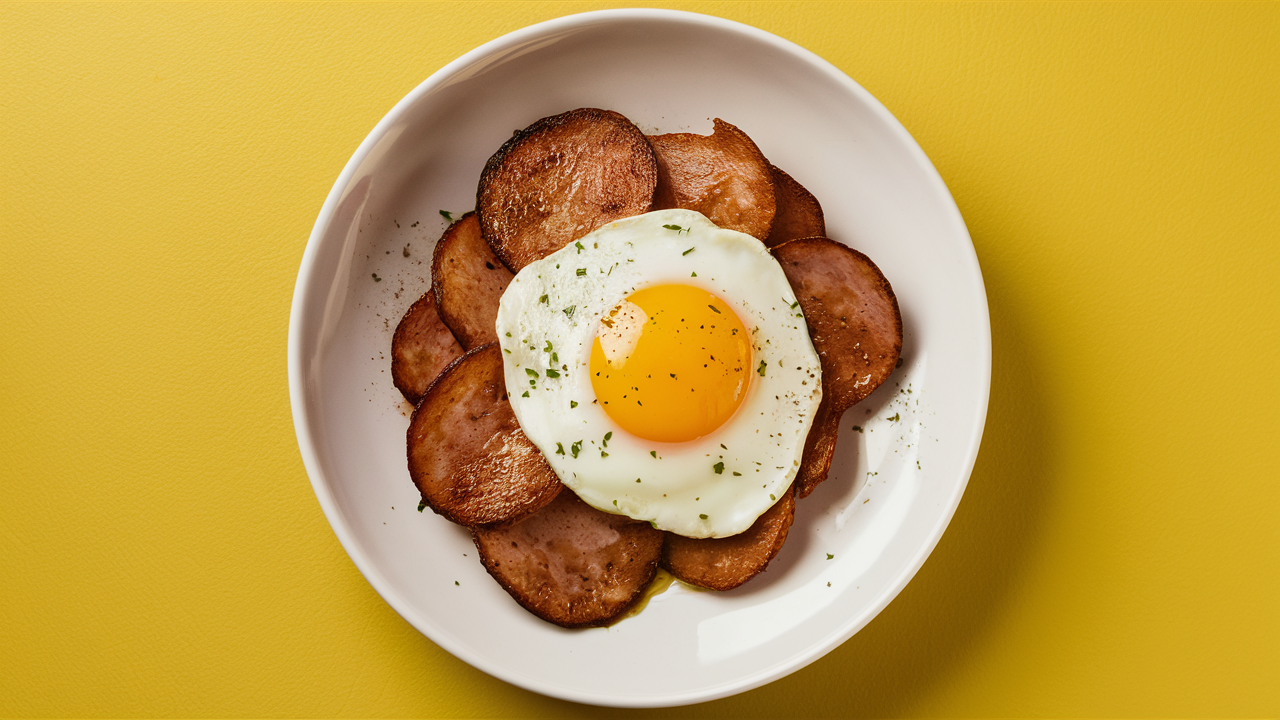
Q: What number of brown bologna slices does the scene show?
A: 10